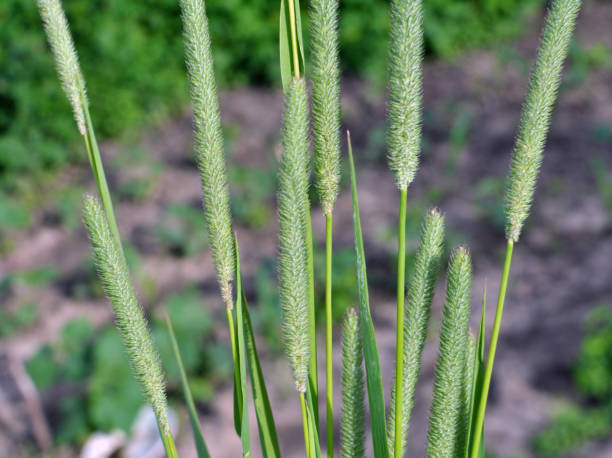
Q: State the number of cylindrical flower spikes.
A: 11